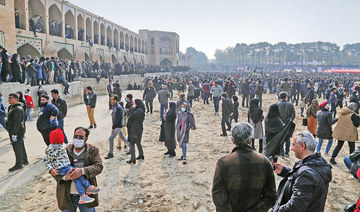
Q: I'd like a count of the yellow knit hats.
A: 0